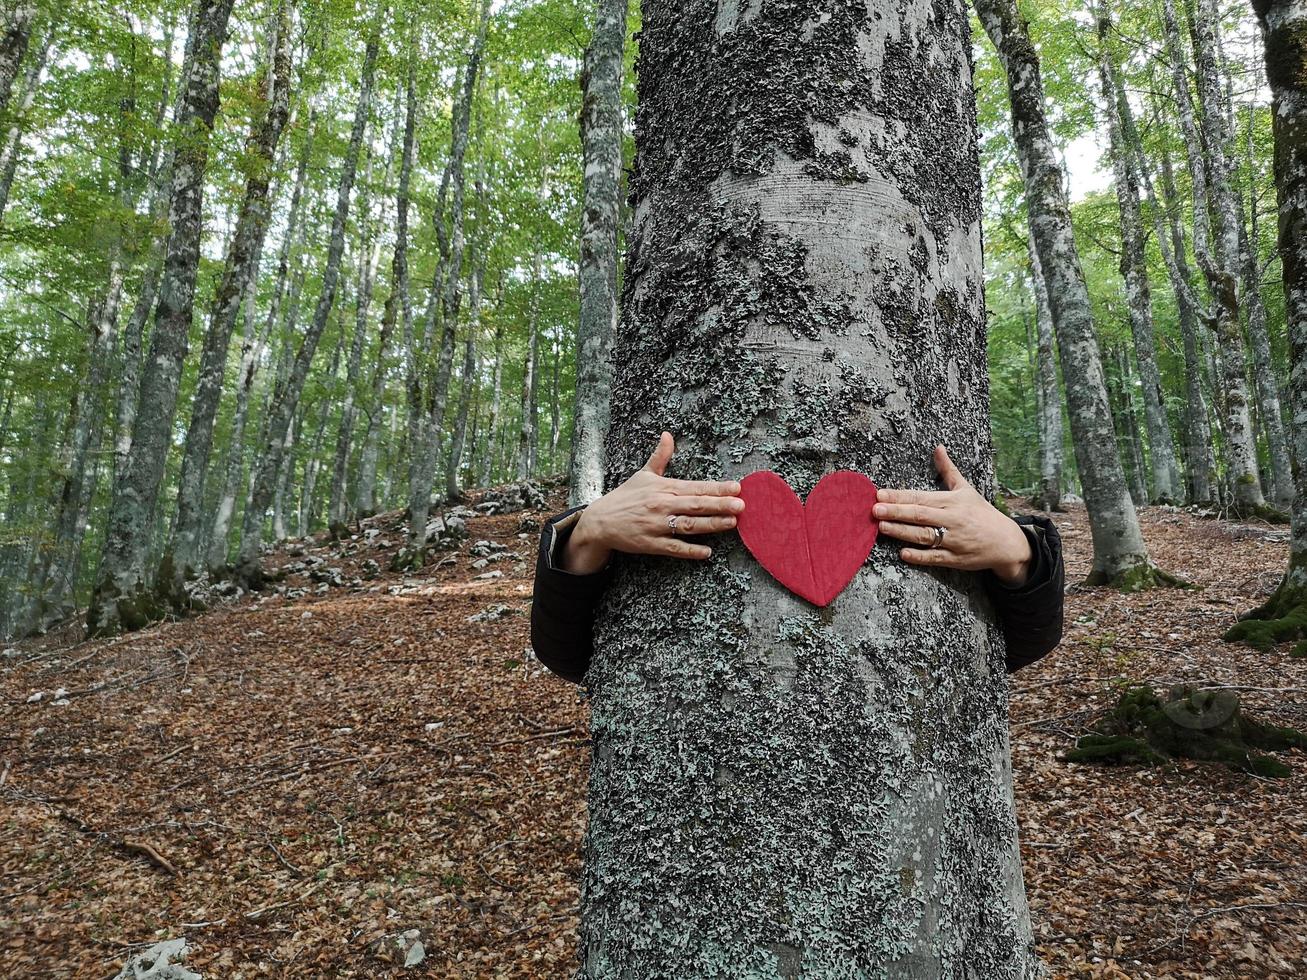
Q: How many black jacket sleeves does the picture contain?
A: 2